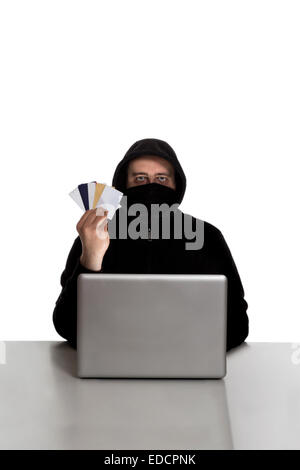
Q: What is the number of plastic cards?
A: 5